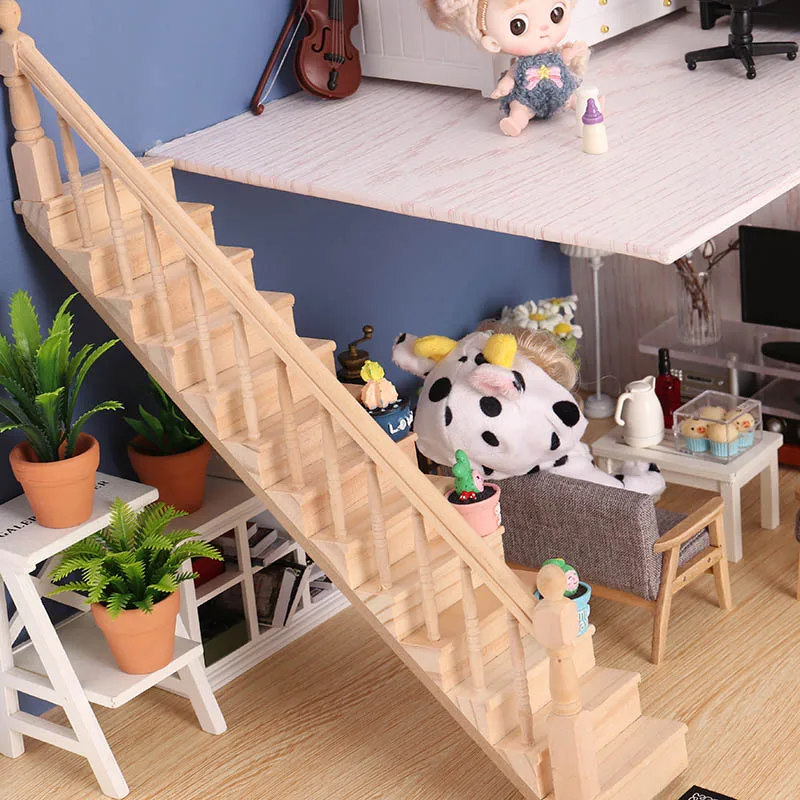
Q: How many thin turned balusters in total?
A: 11